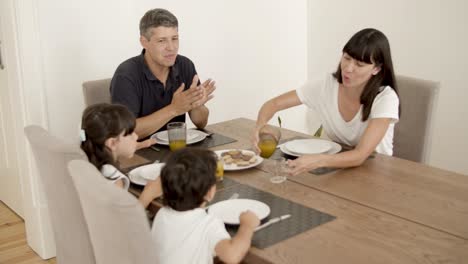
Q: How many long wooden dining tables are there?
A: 1